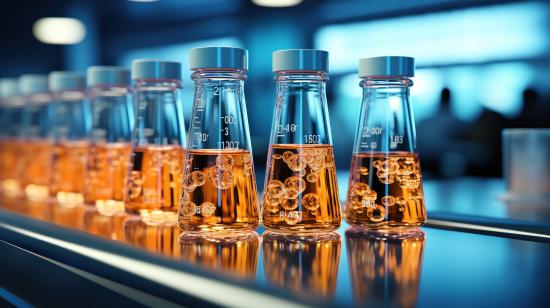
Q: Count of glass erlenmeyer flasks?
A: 8